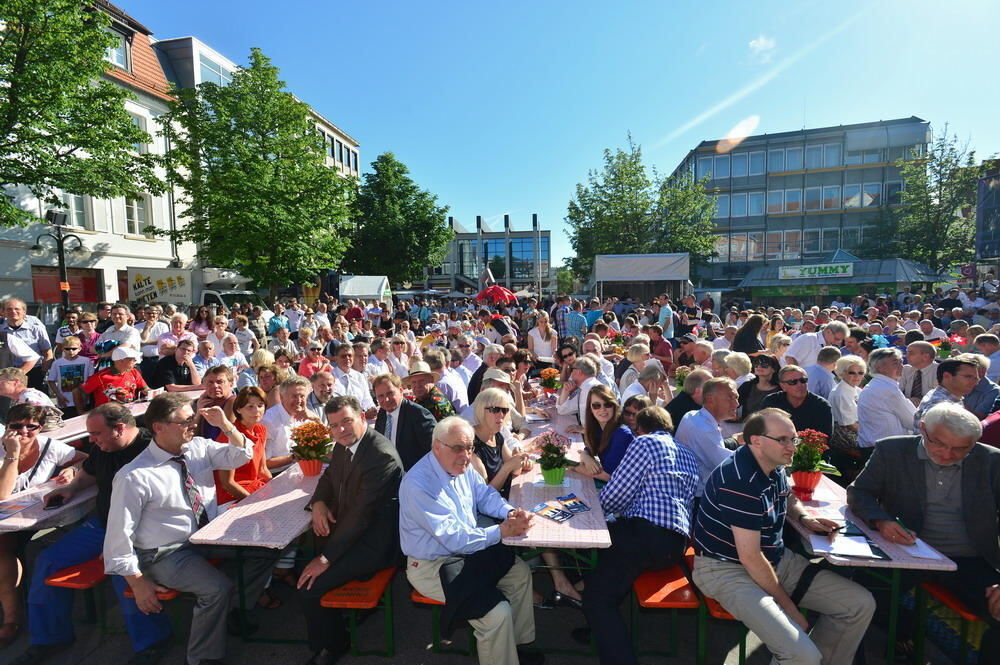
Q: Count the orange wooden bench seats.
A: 7